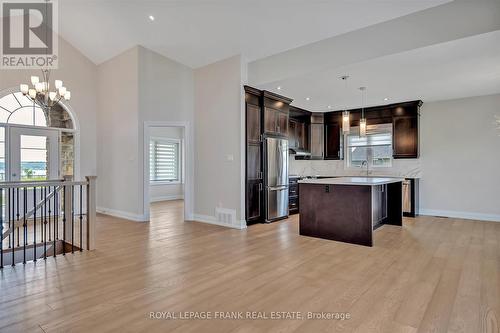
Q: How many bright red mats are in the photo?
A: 0